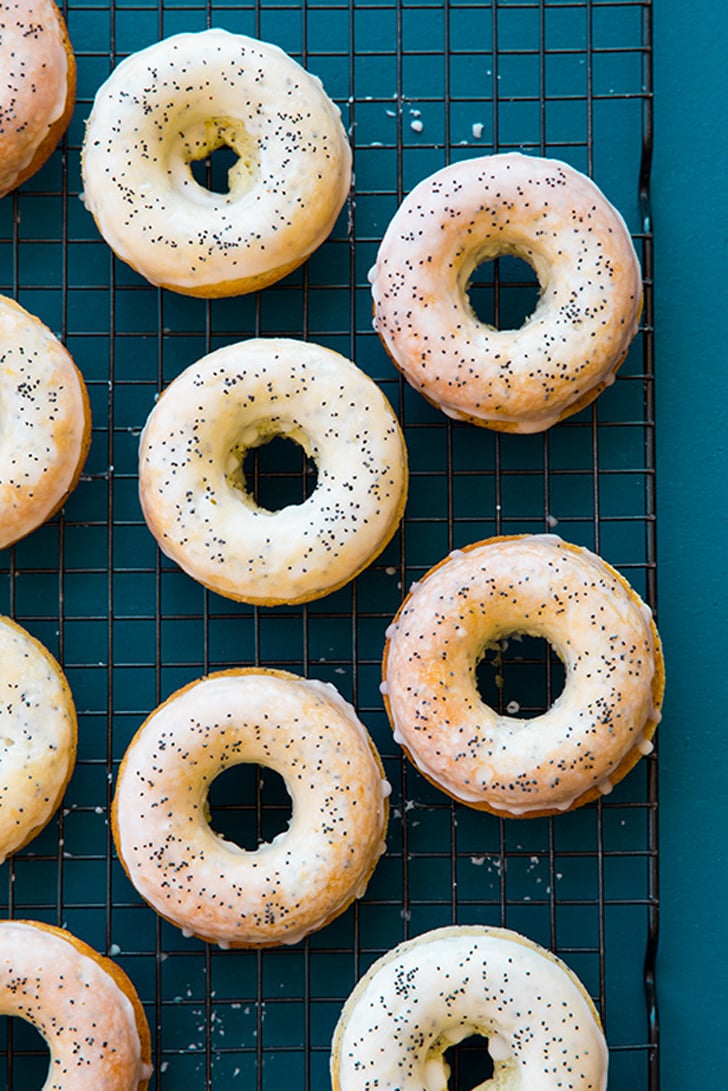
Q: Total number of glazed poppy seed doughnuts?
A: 10